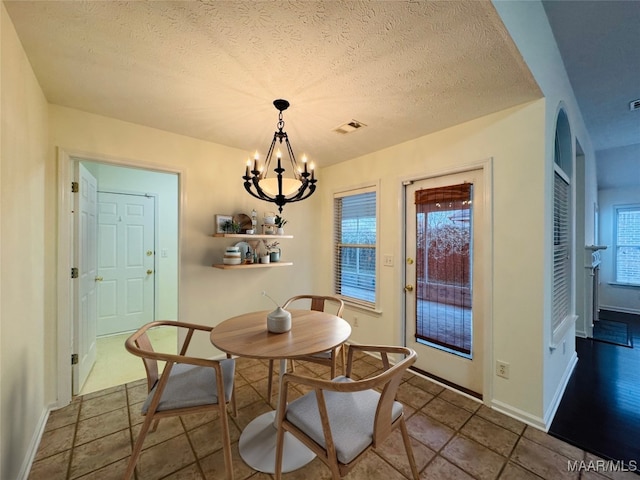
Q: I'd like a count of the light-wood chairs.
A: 3